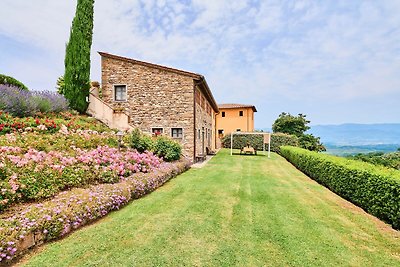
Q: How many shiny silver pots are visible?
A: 0